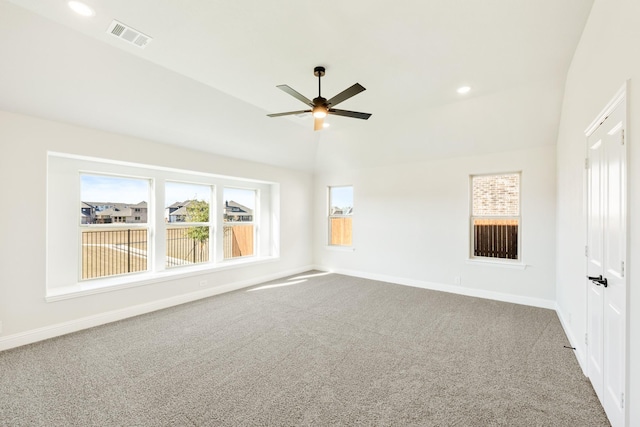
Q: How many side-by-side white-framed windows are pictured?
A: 3